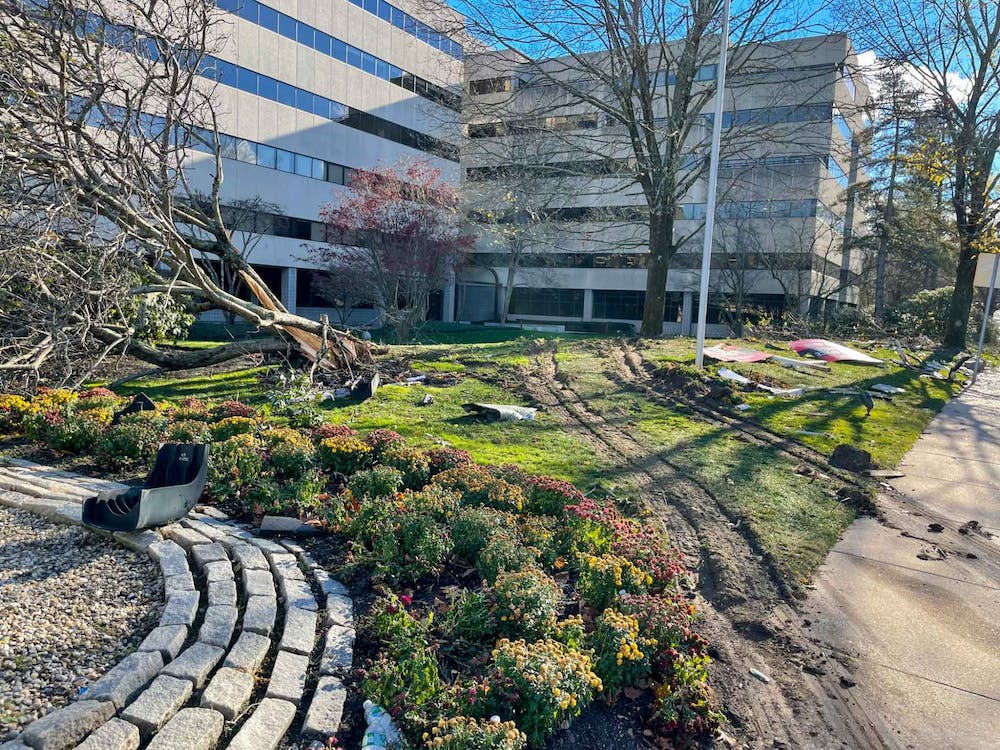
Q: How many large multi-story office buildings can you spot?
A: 2